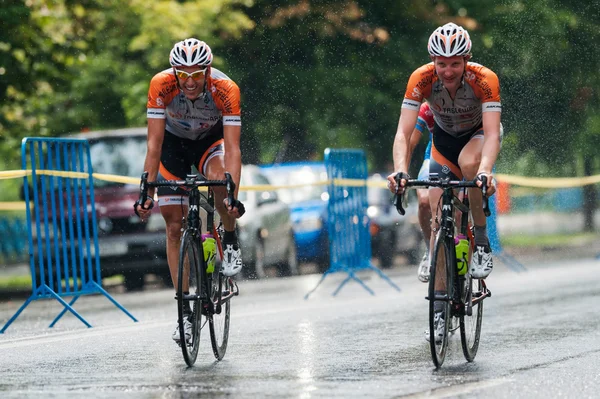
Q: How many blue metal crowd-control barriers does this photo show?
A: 3